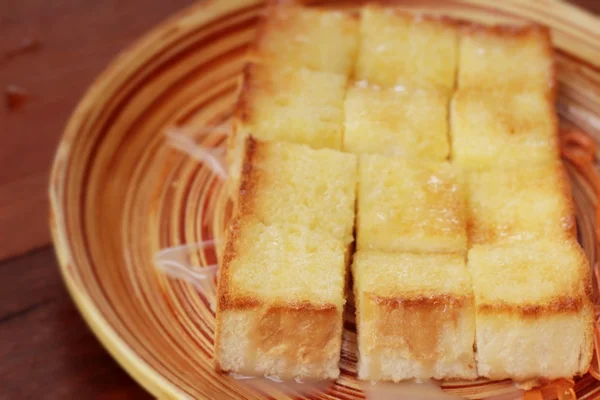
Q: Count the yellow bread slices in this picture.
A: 12